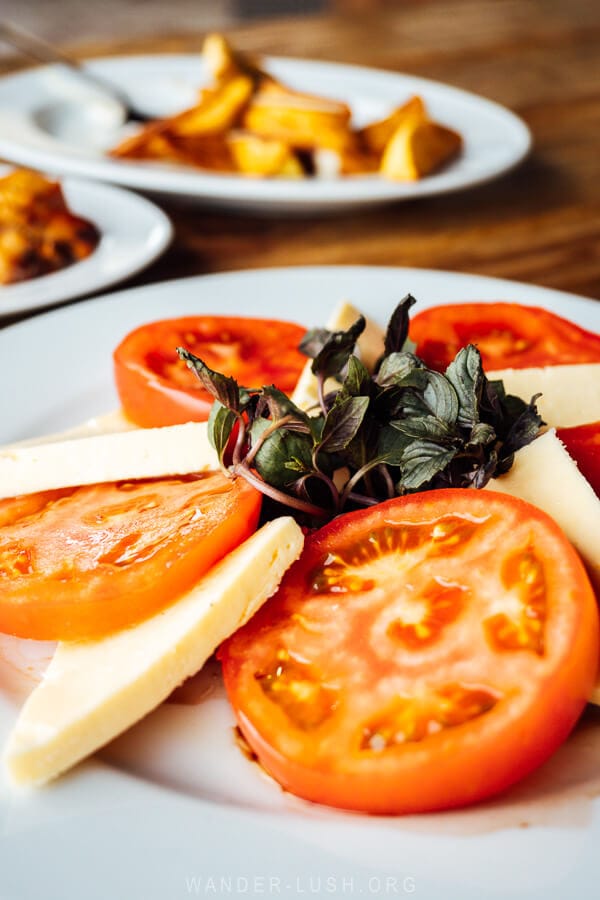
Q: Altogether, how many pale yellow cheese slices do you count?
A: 5